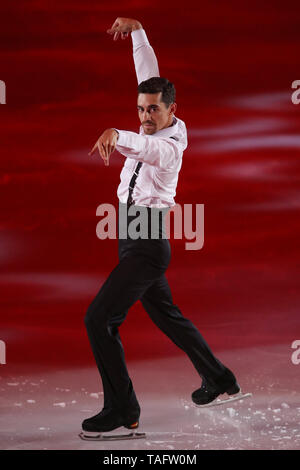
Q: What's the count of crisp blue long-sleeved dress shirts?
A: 0